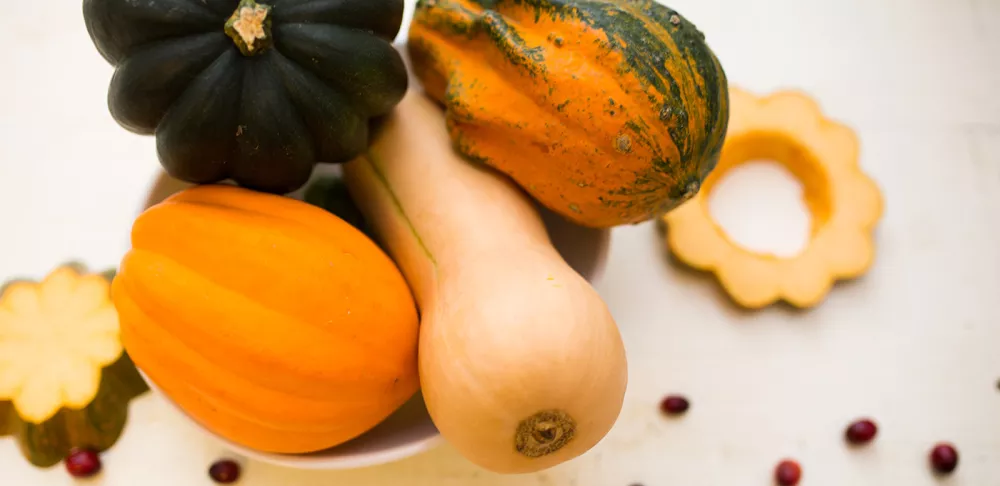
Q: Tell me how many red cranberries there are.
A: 6